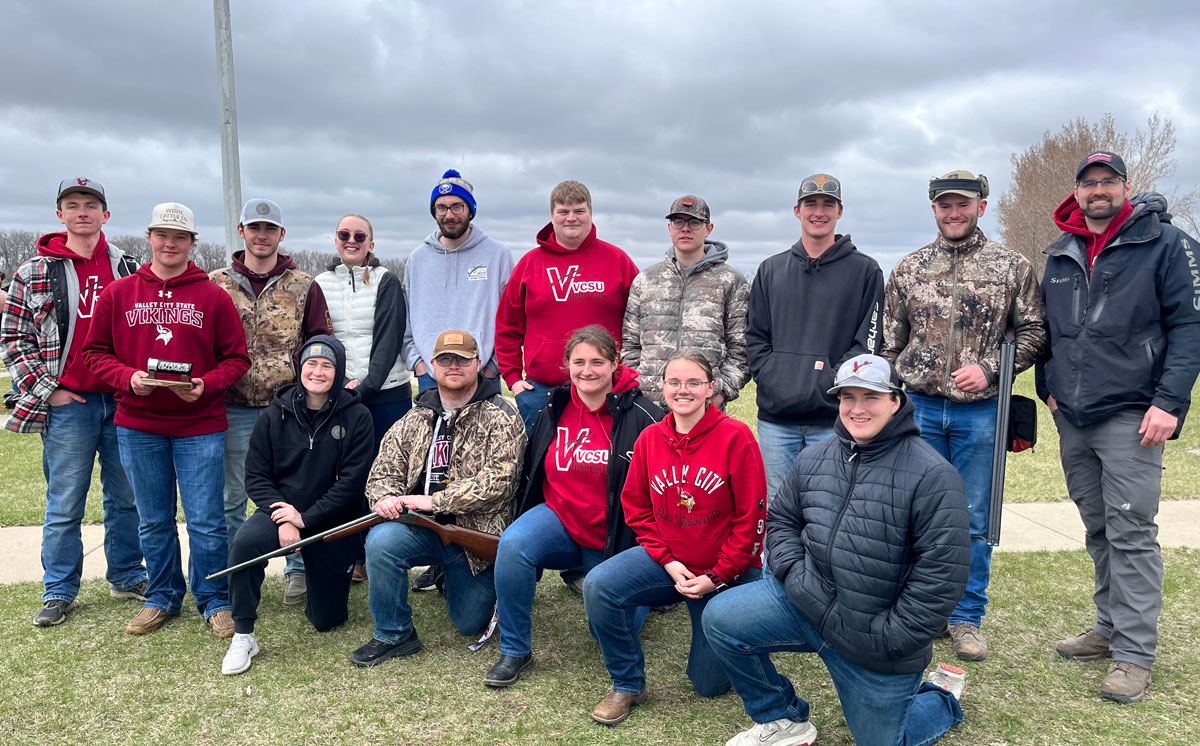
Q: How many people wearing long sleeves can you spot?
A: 15